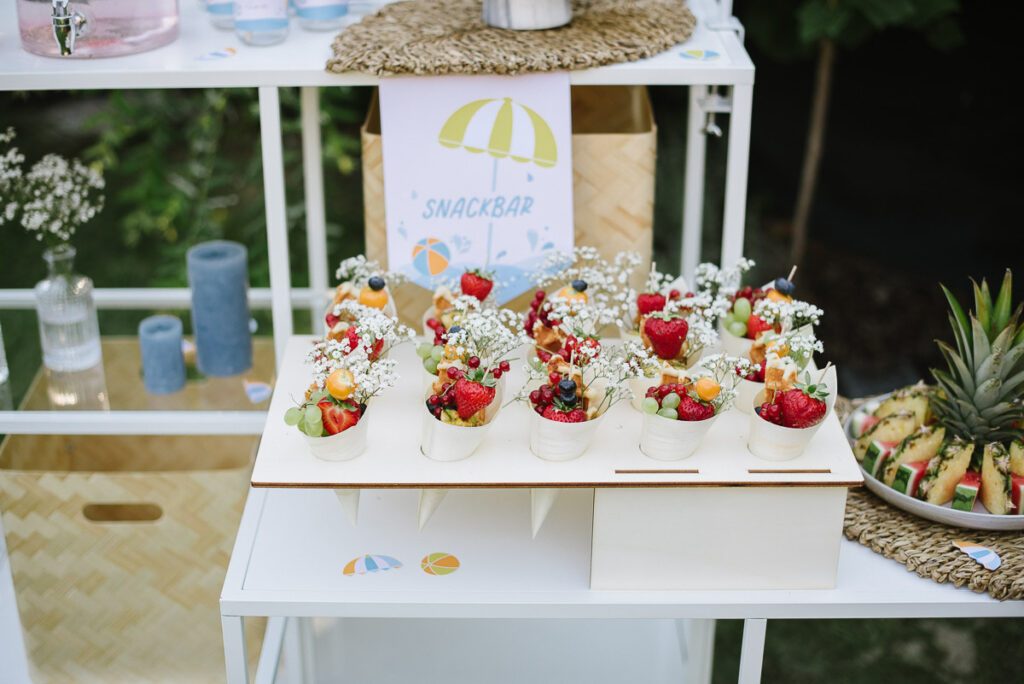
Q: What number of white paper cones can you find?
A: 15